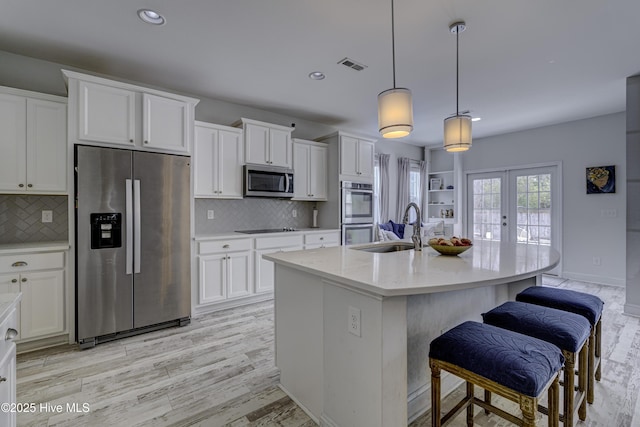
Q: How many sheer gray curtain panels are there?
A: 3